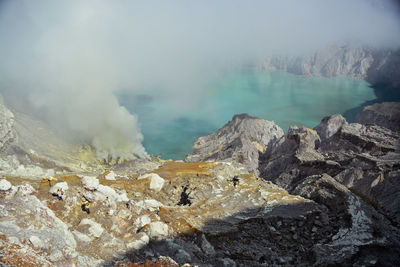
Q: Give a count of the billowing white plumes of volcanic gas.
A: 1